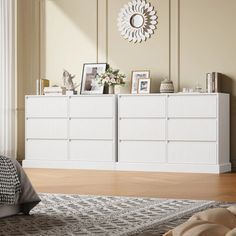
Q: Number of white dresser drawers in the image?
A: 12